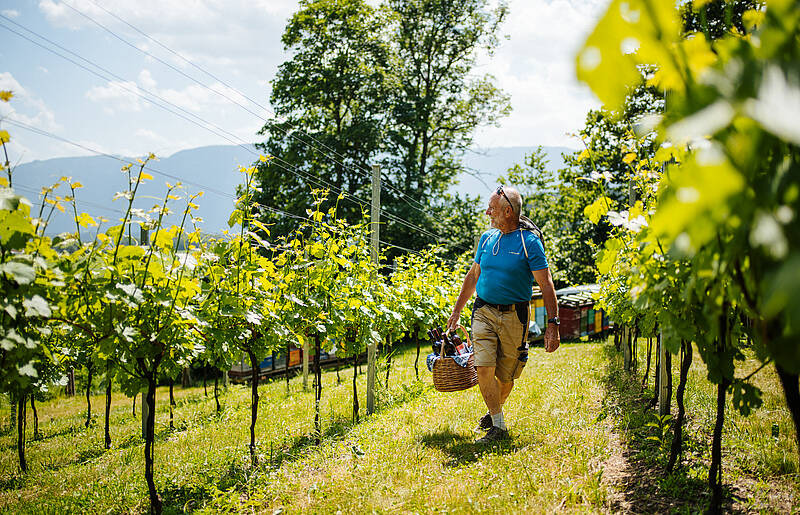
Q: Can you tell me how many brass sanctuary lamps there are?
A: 0